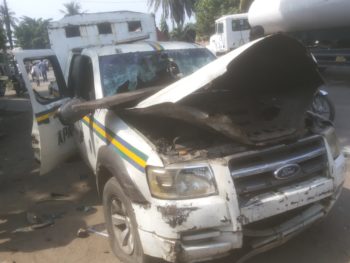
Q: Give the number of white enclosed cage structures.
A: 1